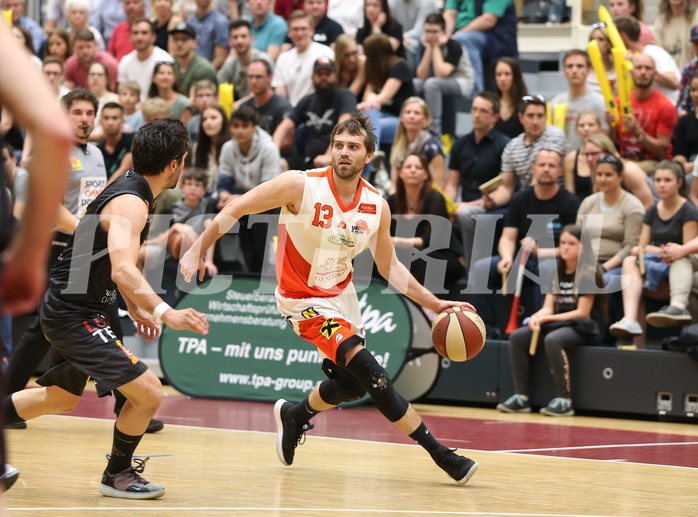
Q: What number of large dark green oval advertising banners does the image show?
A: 1